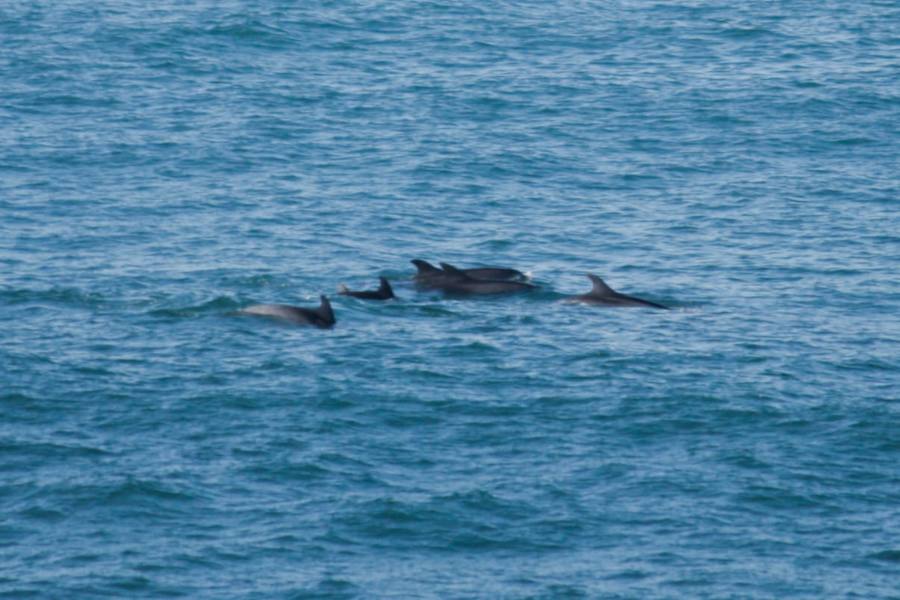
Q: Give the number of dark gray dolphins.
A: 5